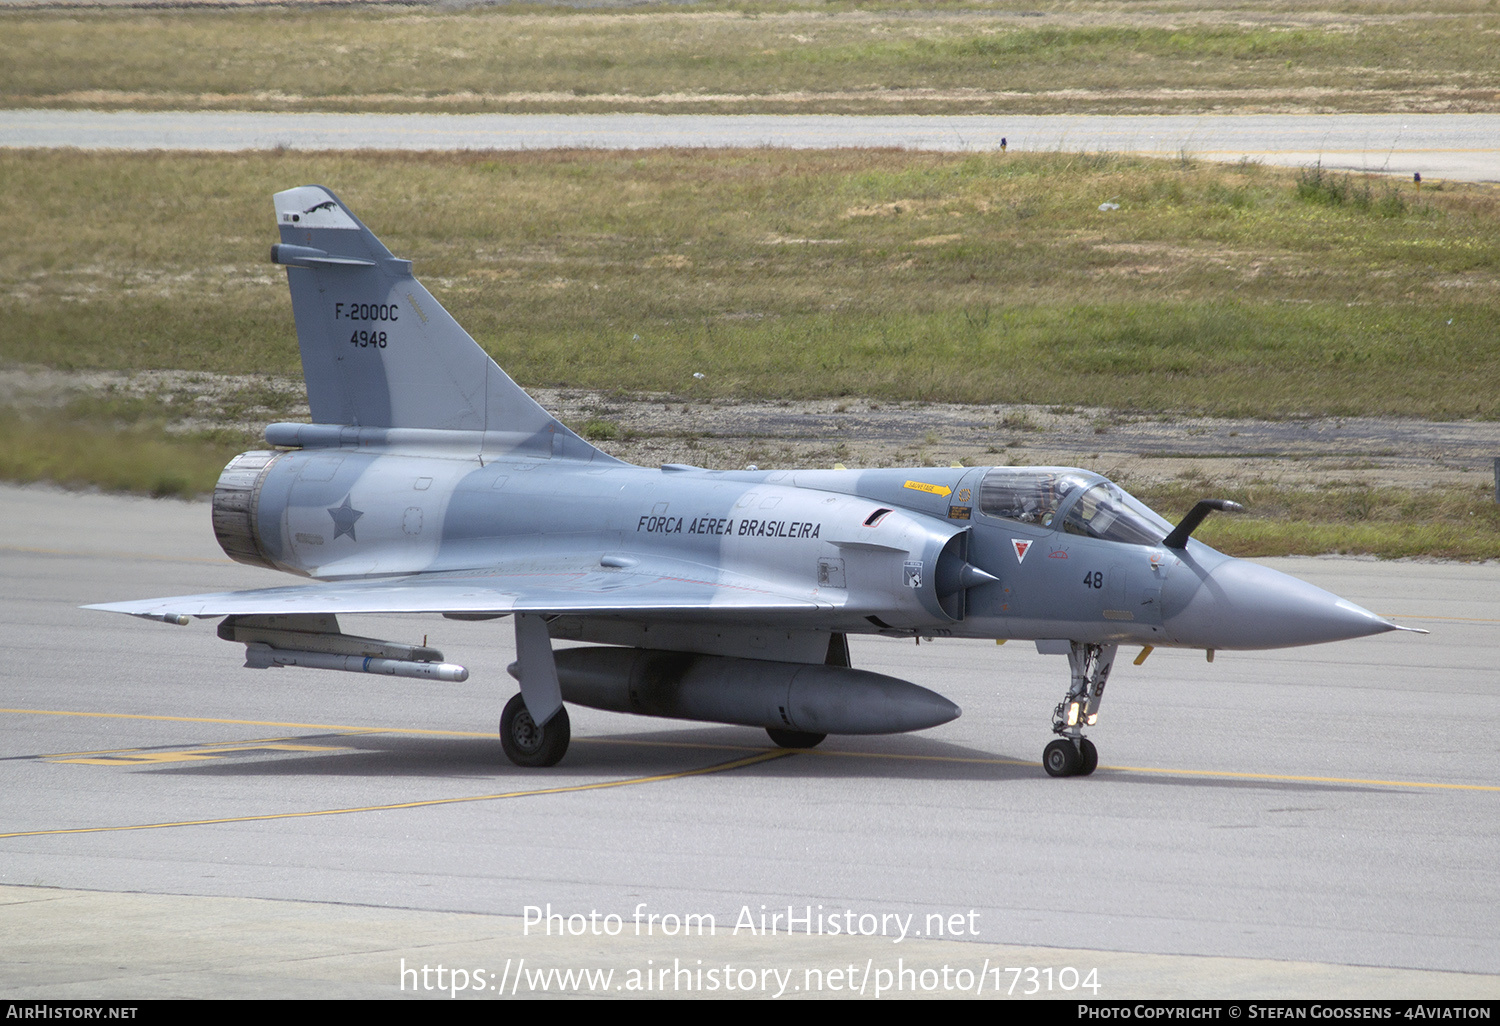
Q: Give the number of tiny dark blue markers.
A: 2